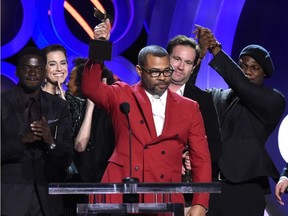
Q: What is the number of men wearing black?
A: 3